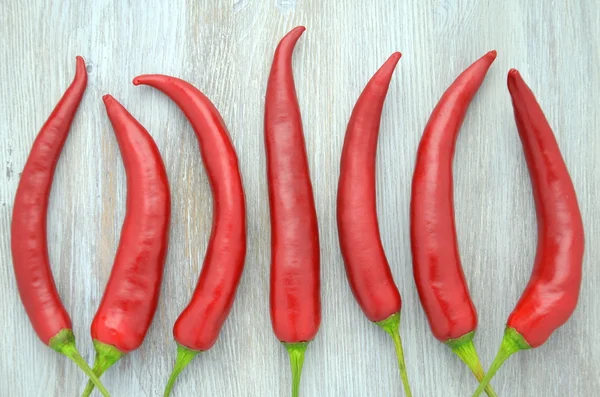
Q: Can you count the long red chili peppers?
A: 7